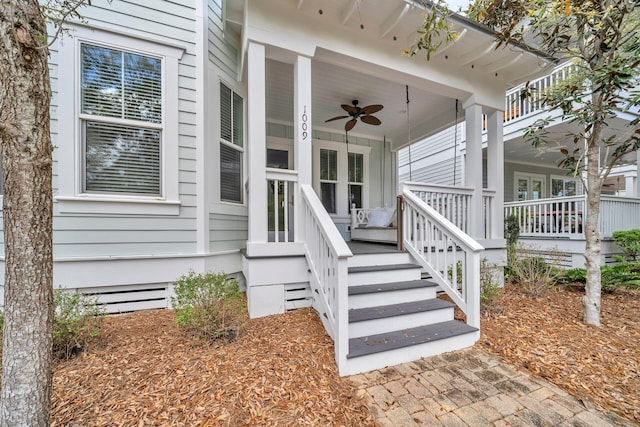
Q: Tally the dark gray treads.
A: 4